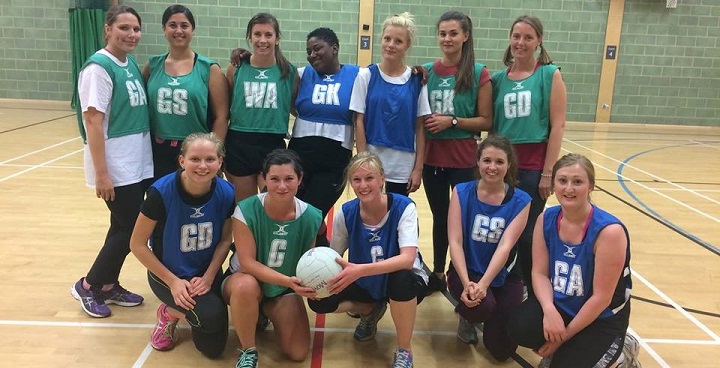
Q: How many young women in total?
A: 12